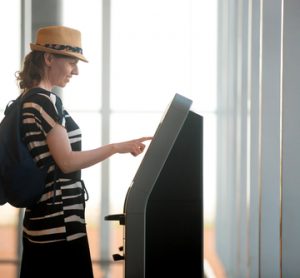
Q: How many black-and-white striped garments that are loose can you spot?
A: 1